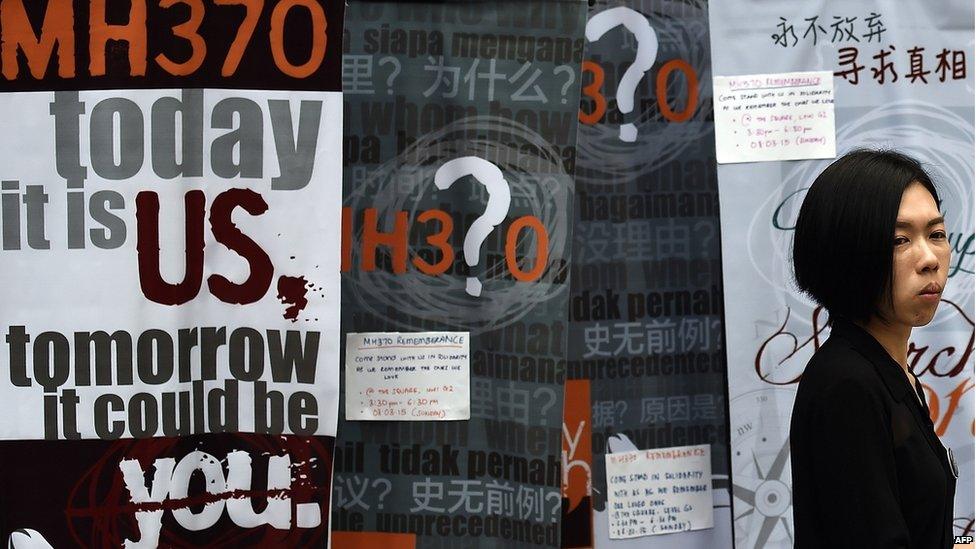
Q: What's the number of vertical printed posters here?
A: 4